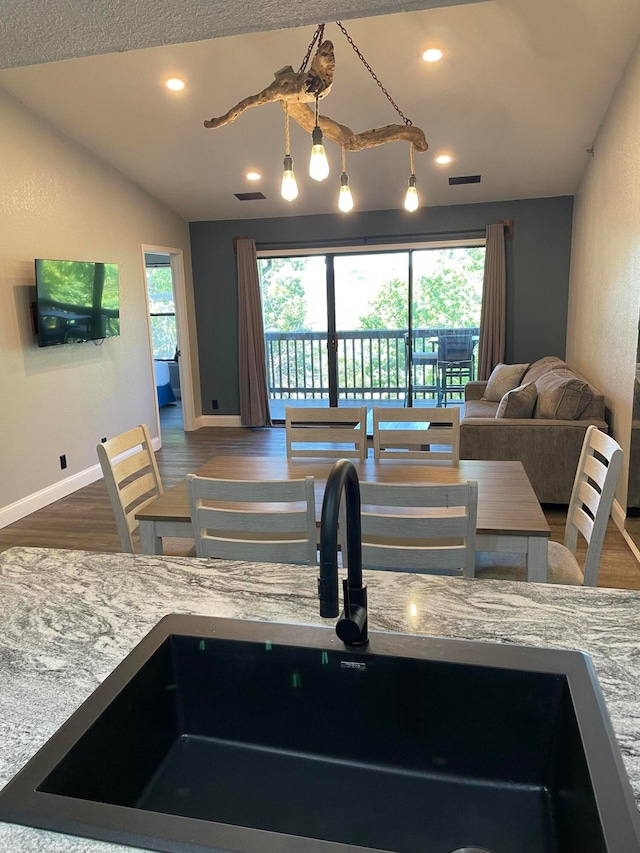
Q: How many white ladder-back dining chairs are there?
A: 6